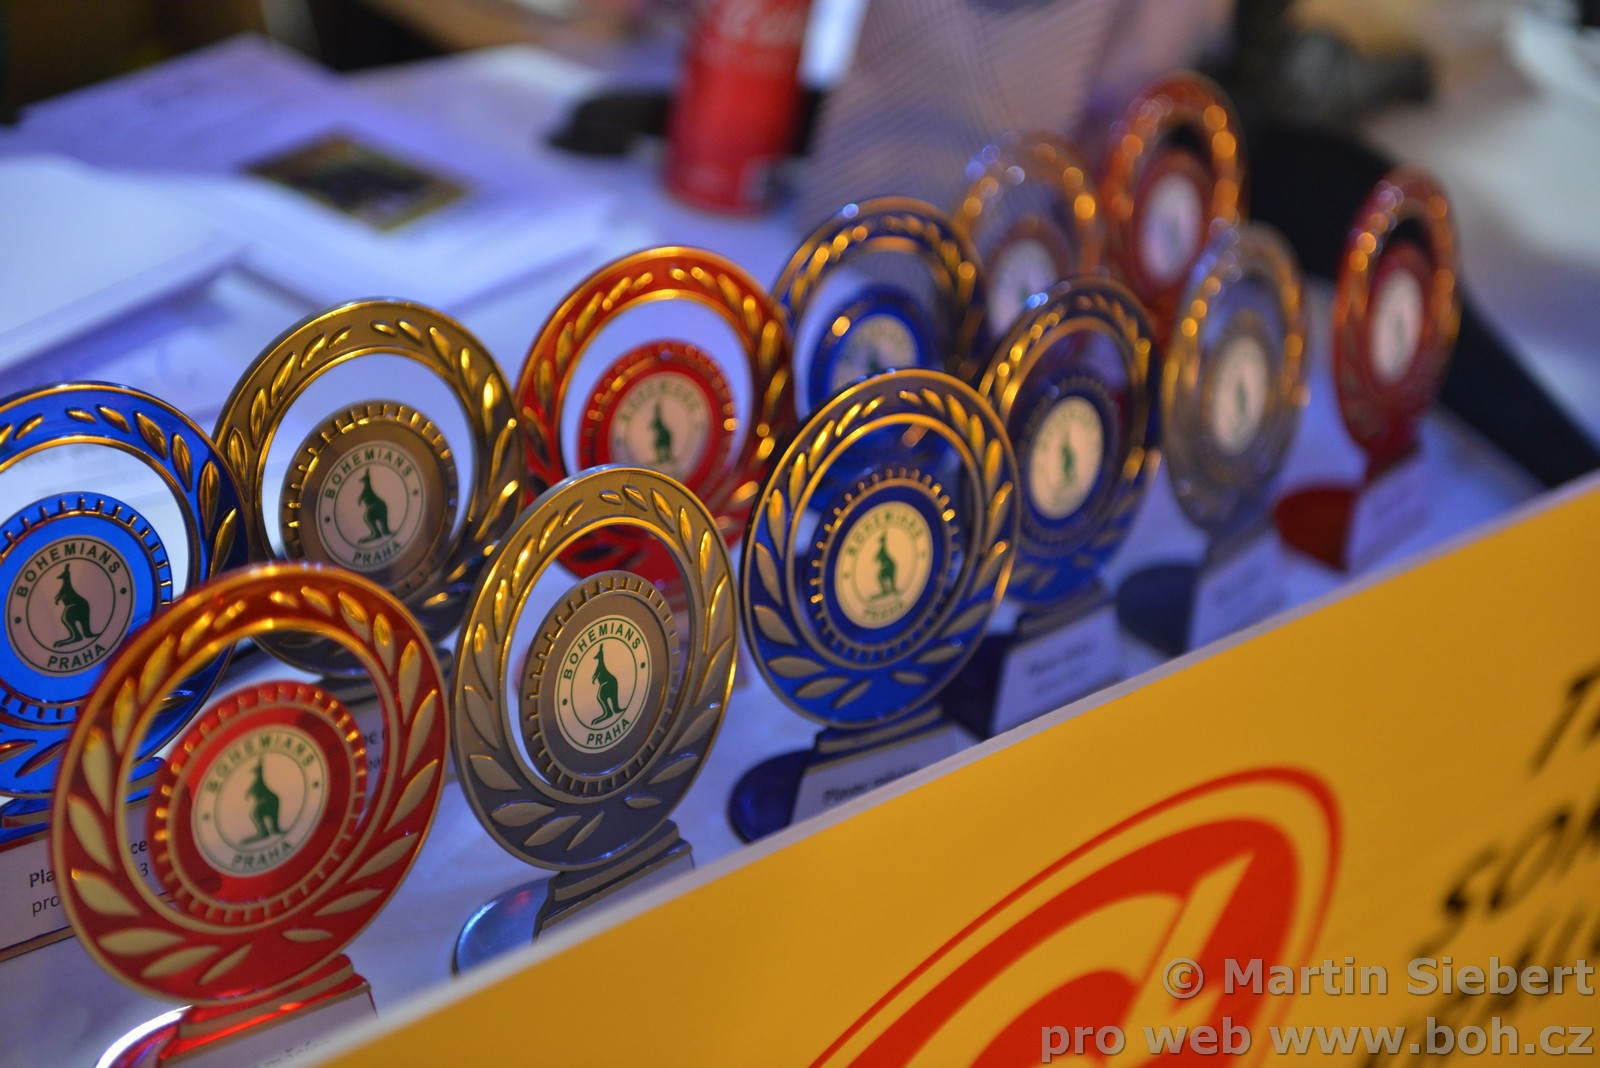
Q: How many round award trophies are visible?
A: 12